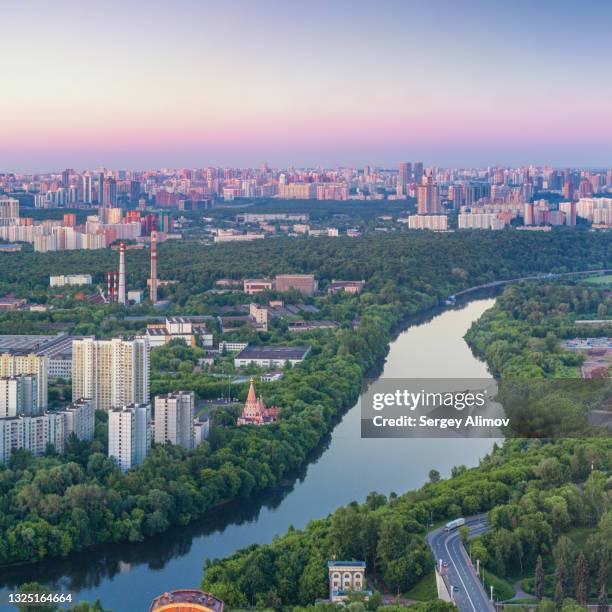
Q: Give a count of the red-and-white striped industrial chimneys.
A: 4